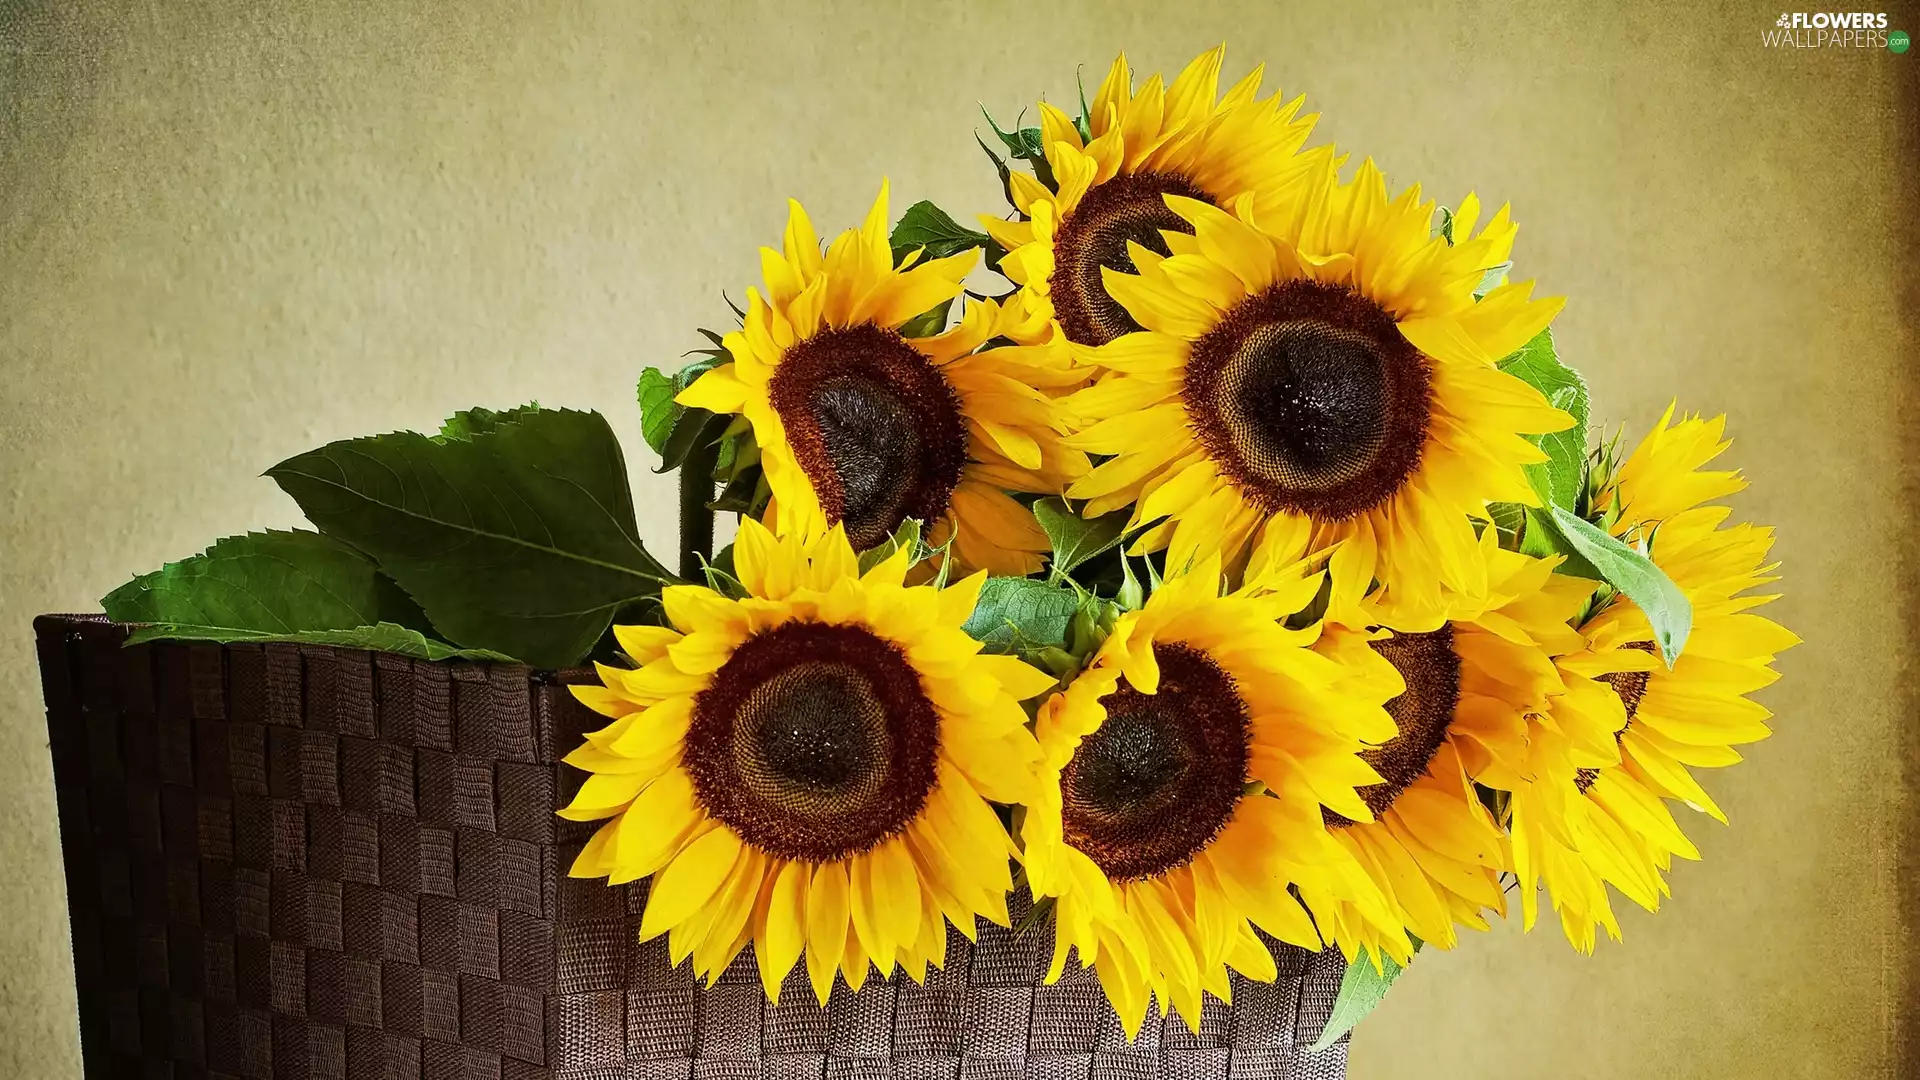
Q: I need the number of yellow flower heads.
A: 7